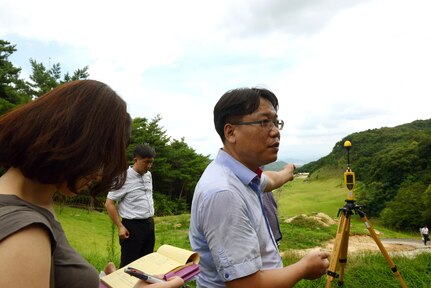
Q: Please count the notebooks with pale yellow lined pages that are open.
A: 1